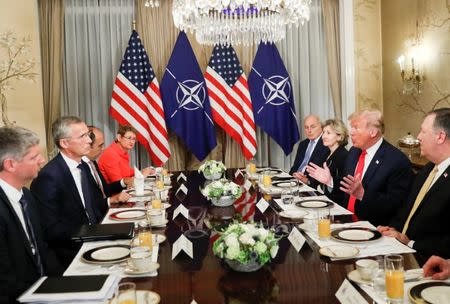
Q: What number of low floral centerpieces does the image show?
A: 3